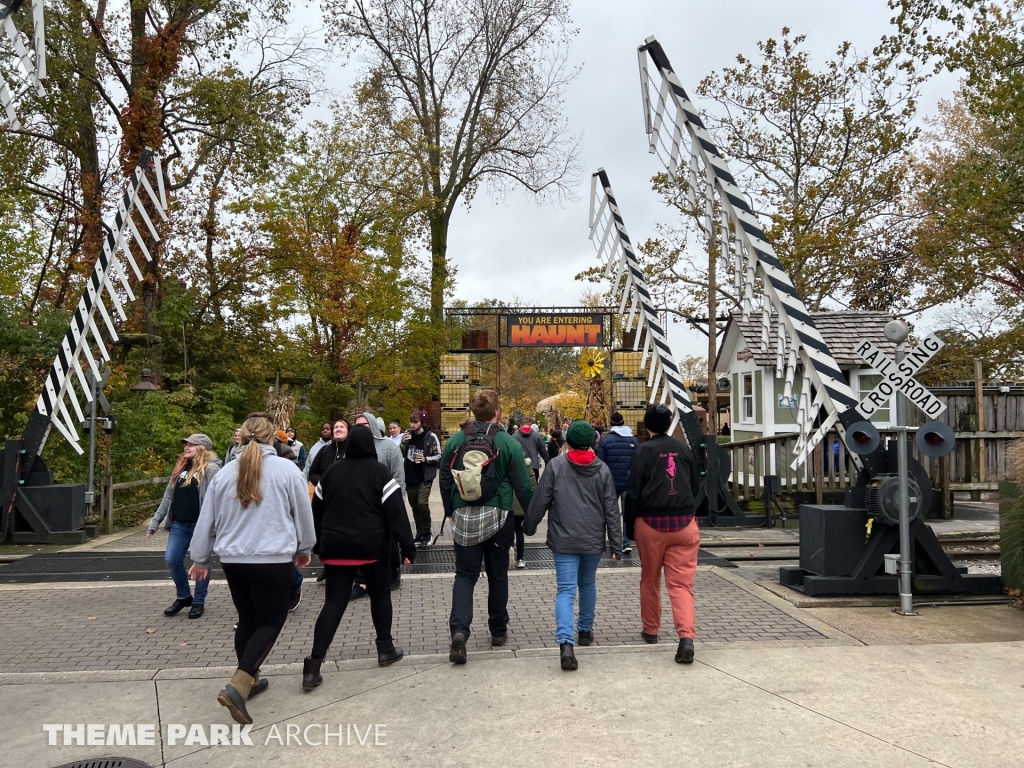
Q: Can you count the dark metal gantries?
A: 1